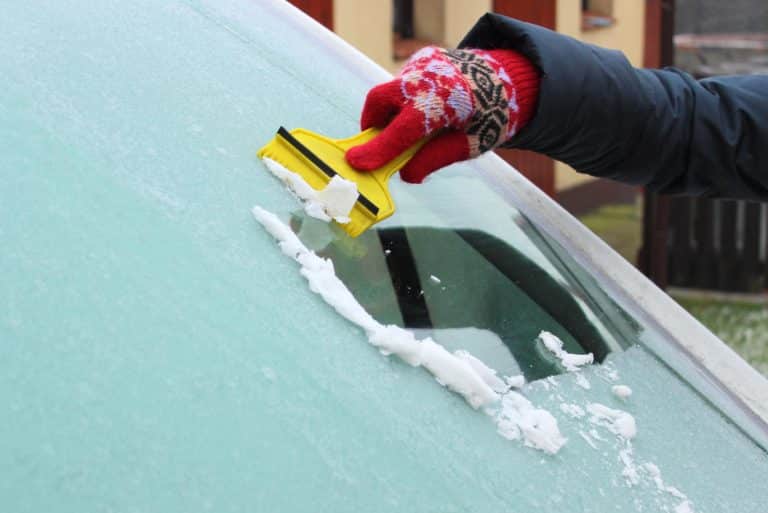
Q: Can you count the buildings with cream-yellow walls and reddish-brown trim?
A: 1